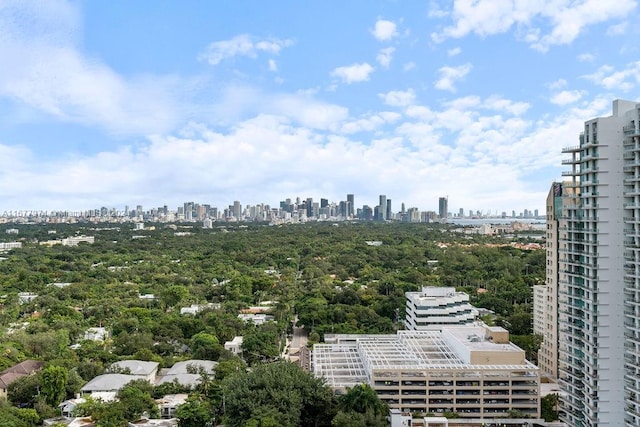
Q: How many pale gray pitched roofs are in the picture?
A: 4